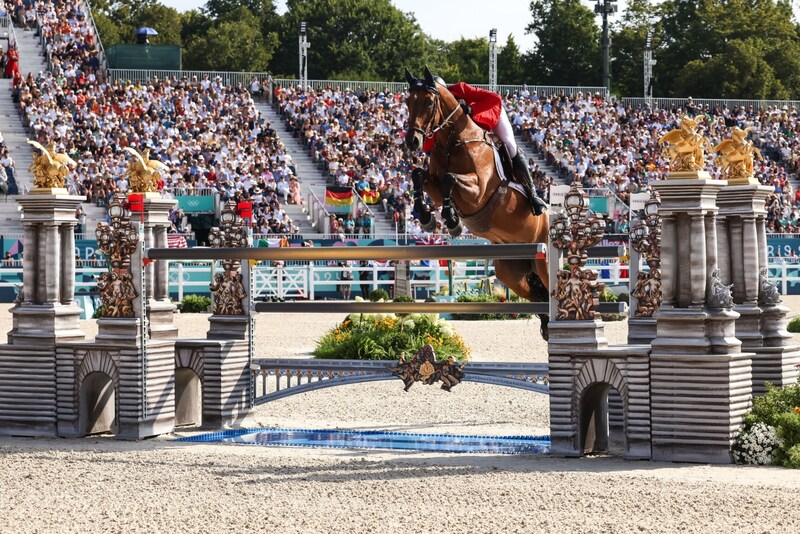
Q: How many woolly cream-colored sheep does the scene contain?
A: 0